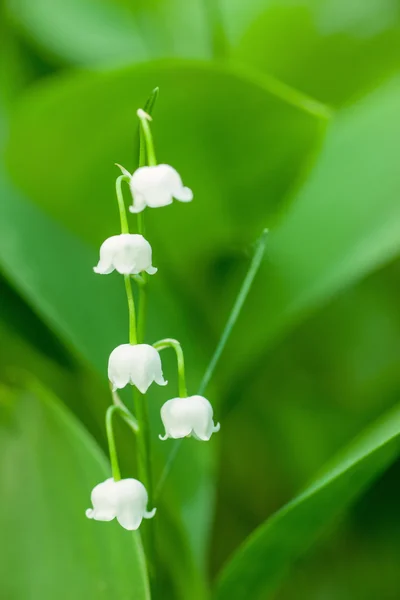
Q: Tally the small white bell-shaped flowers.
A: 5